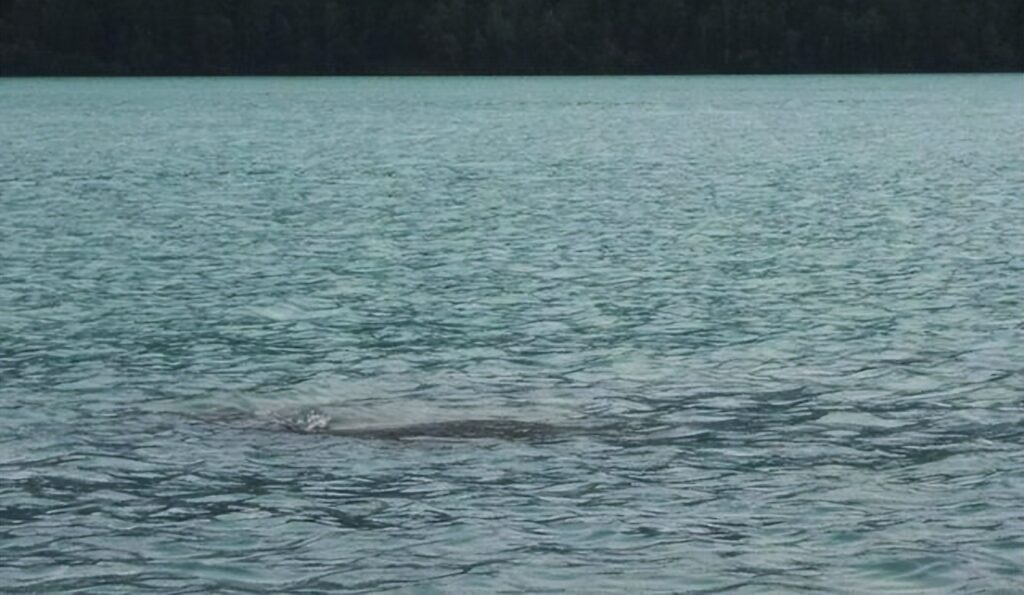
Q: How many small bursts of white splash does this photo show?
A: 1